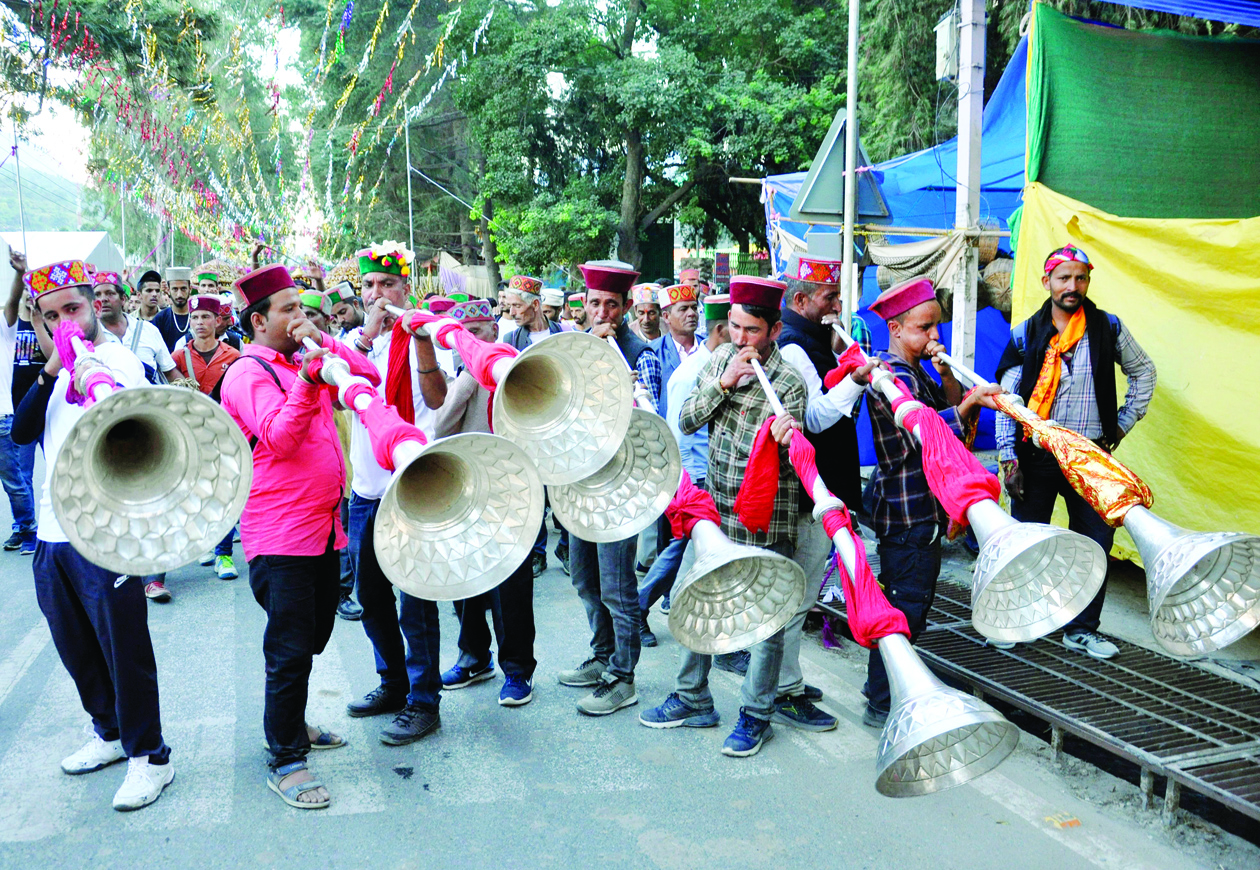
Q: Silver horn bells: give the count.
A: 8